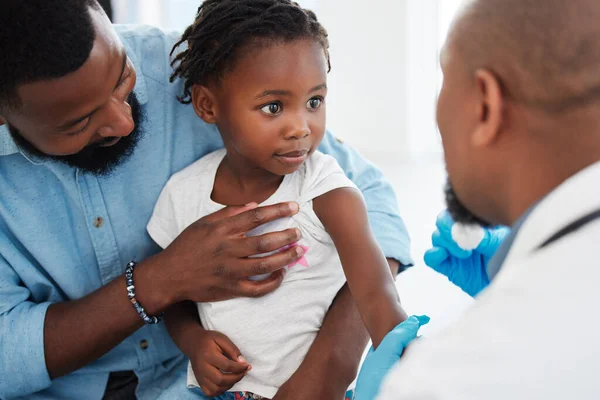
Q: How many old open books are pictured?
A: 0